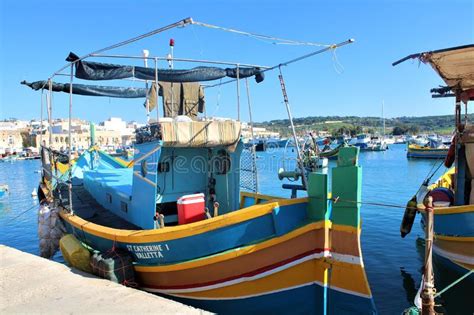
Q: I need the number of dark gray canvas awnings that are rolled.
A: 2